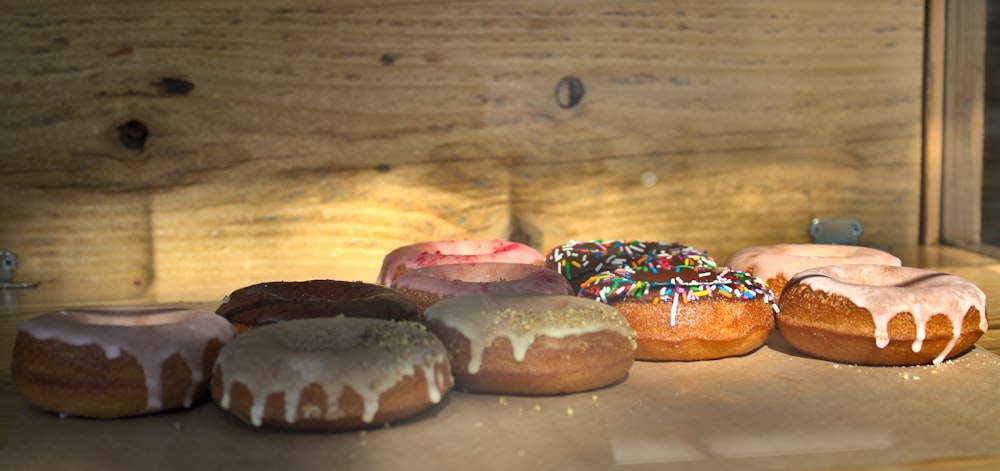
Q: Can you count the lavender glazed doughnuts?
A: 1